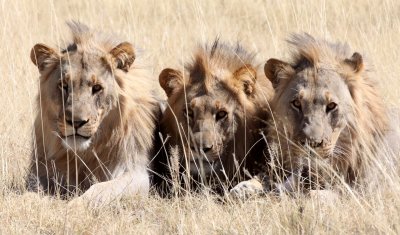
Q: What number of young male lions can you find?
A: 3